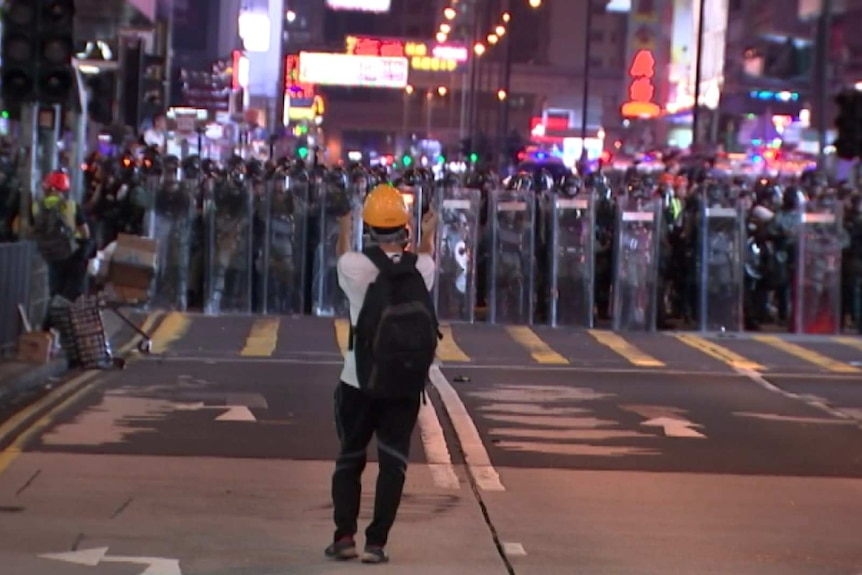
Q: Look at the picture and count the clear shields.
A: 11